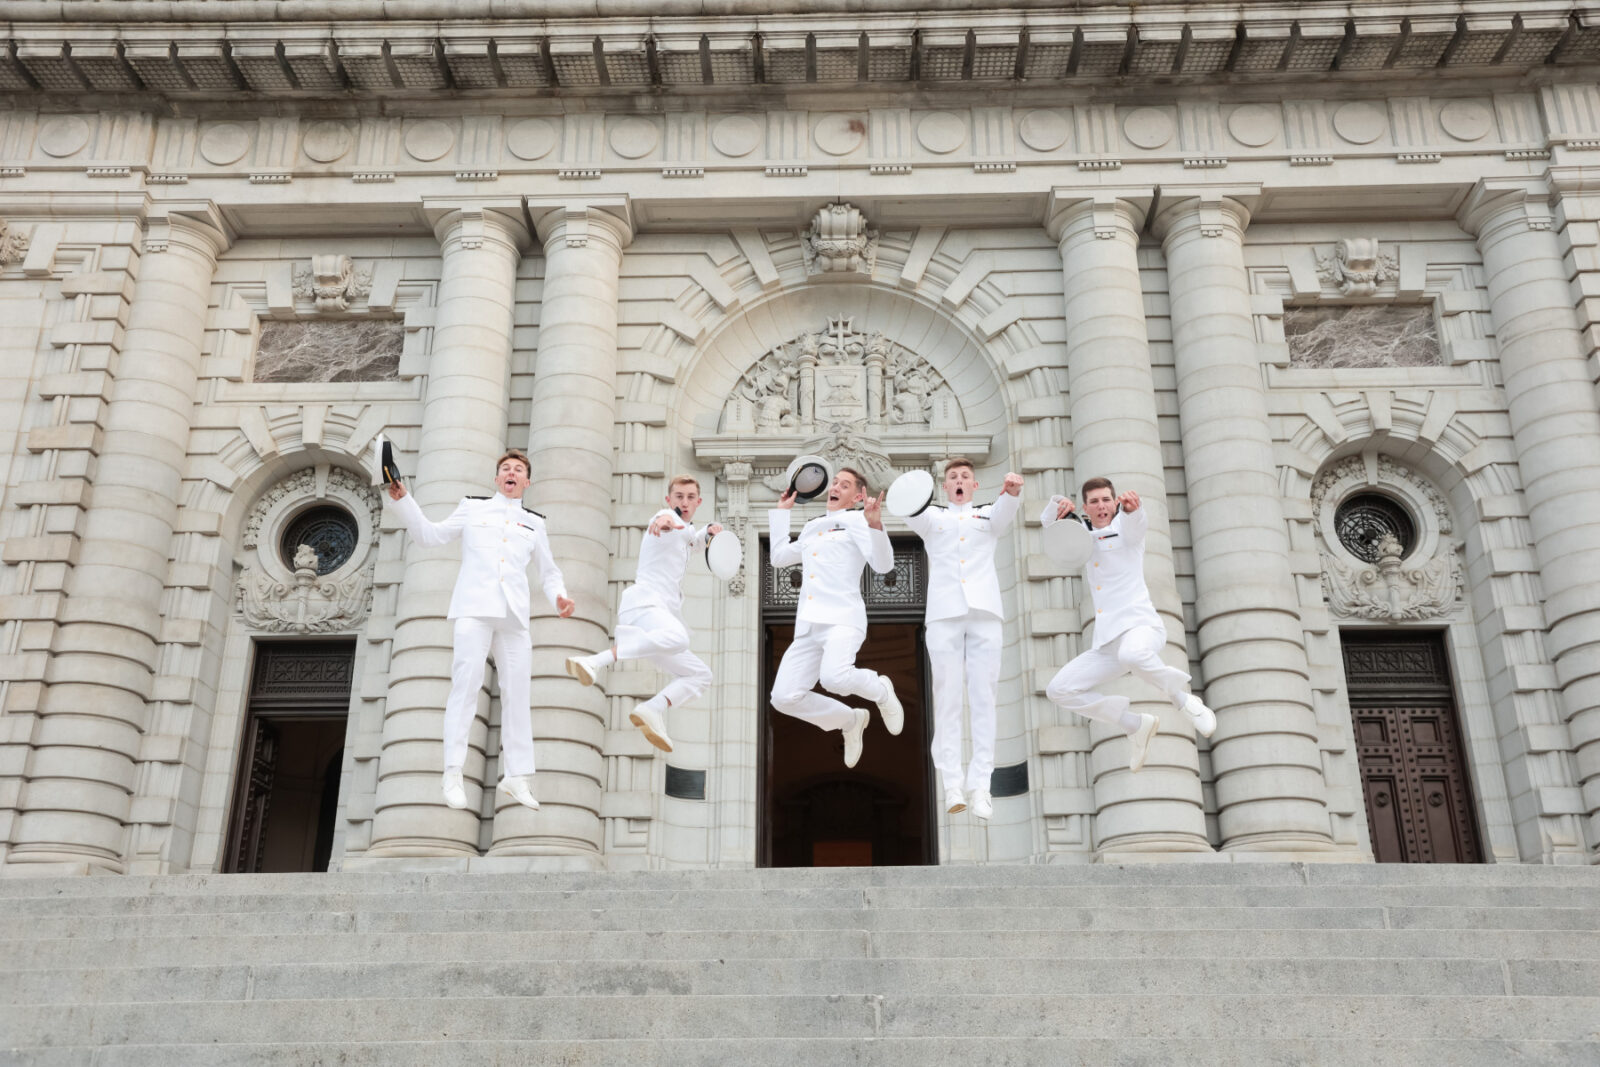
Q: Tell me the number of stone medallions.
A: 14